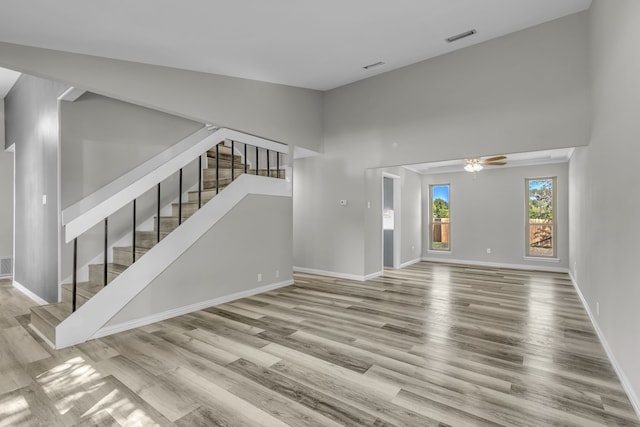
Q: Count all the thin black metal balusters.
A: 12